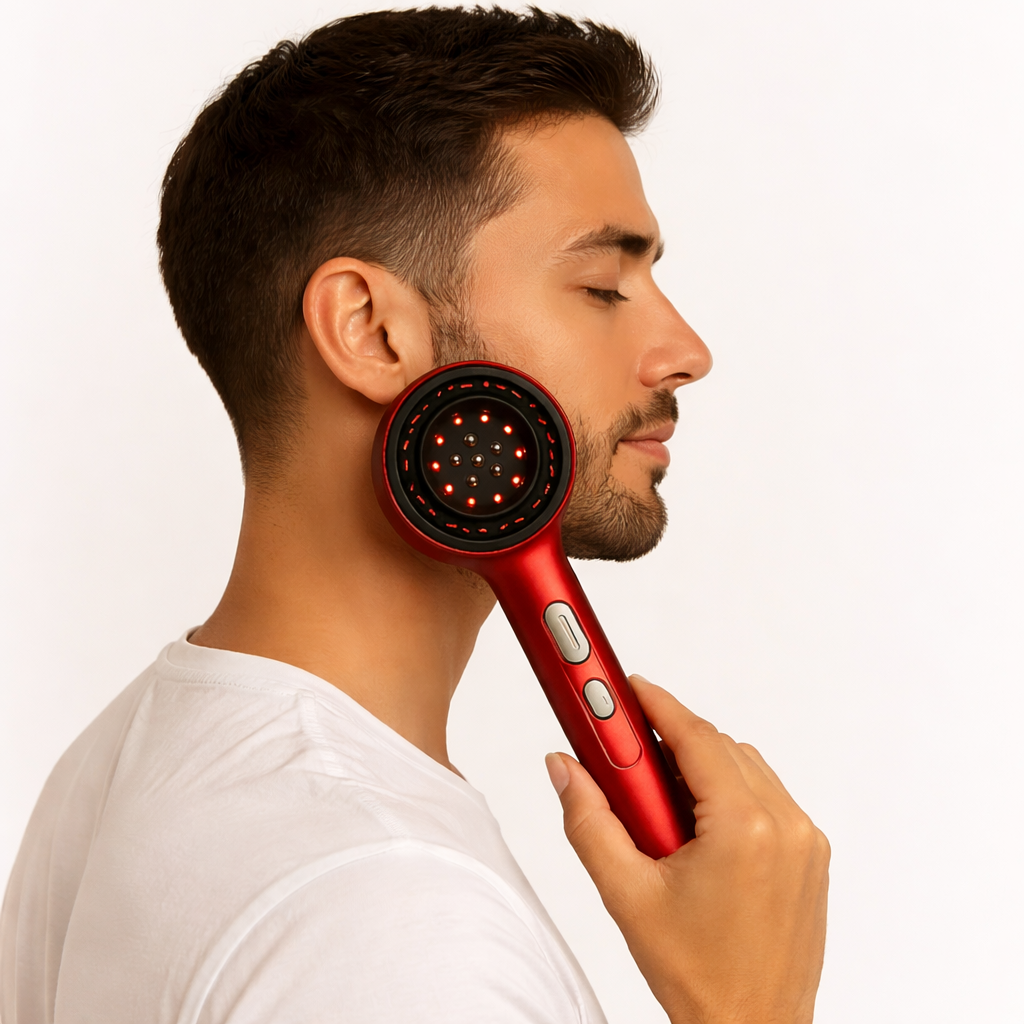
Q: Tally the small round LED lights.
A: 10